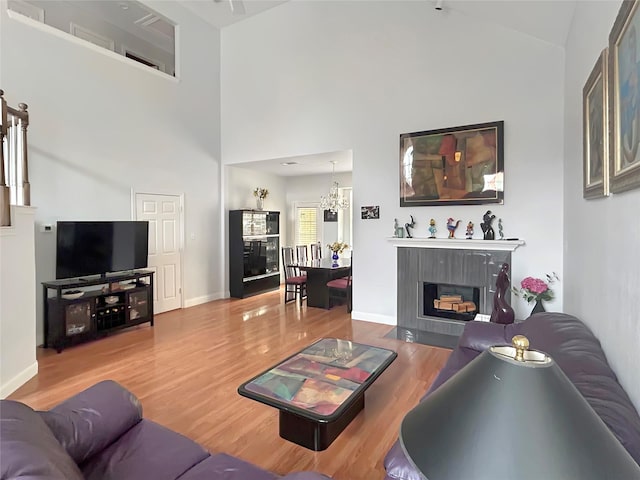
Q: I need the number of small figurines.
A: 7